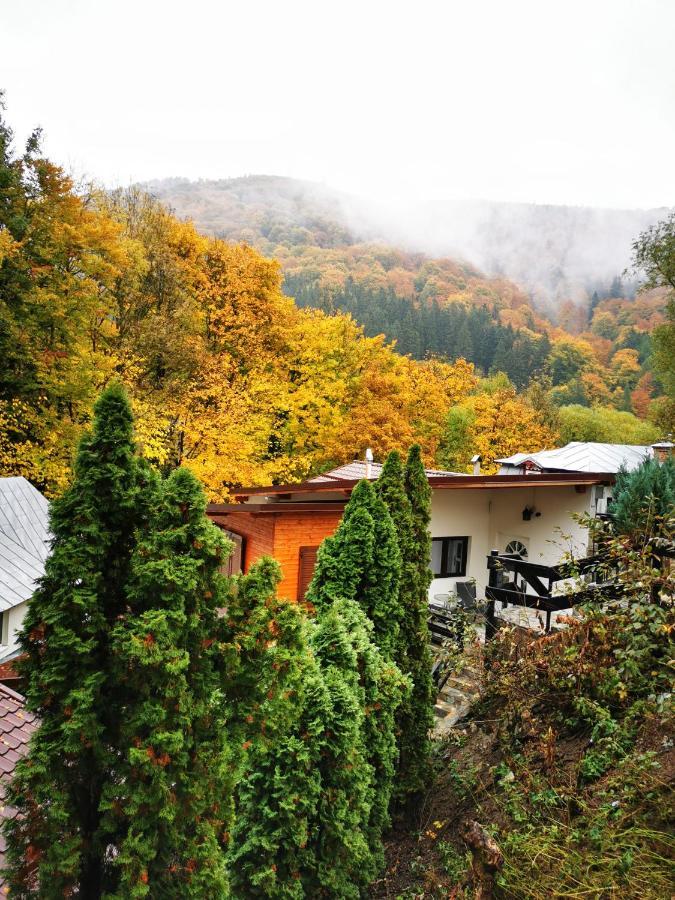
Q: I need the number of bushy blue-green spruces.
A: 1